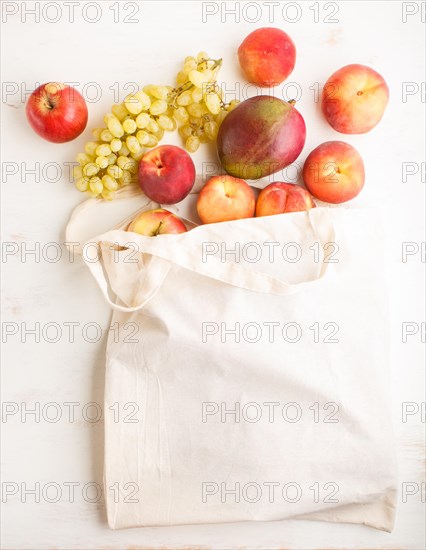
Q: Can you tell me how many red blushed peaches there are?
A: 6